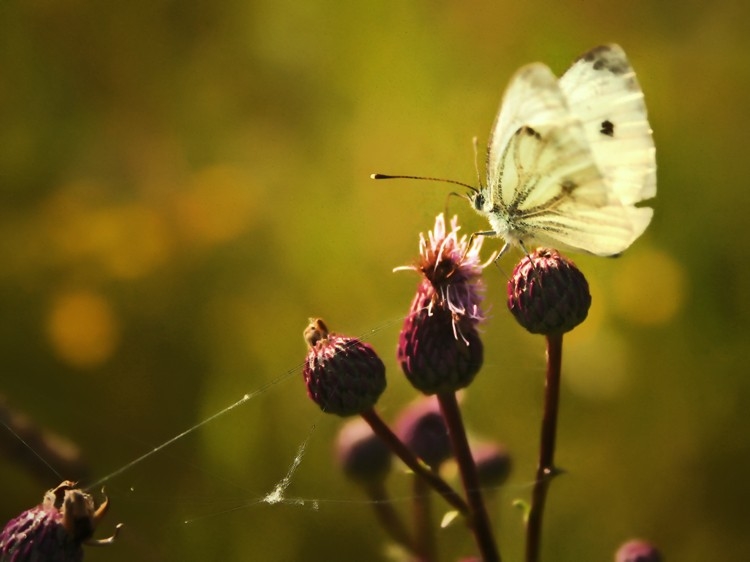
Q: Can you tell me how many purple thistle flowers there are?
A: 8